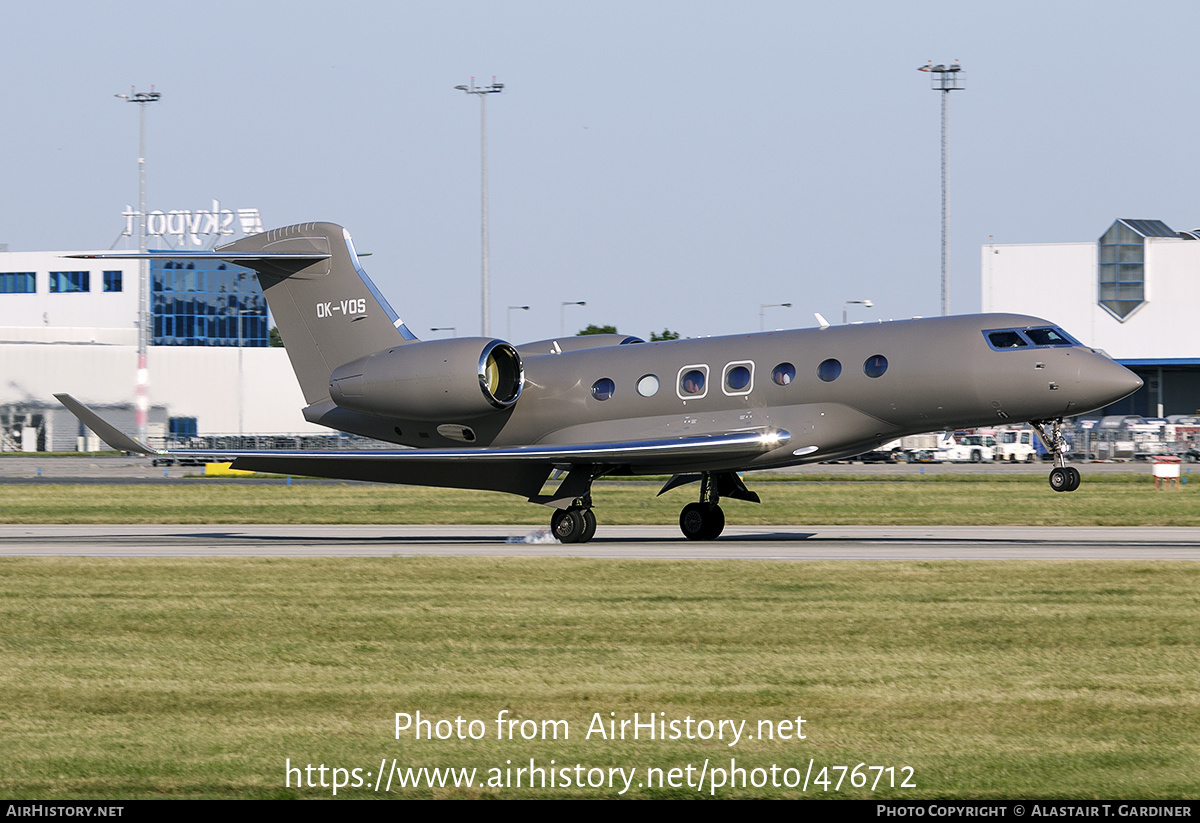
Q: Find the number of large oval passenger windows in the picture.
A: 7